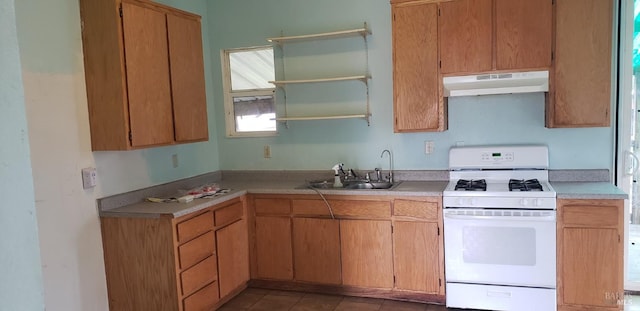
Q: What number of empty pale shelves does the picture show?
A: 3